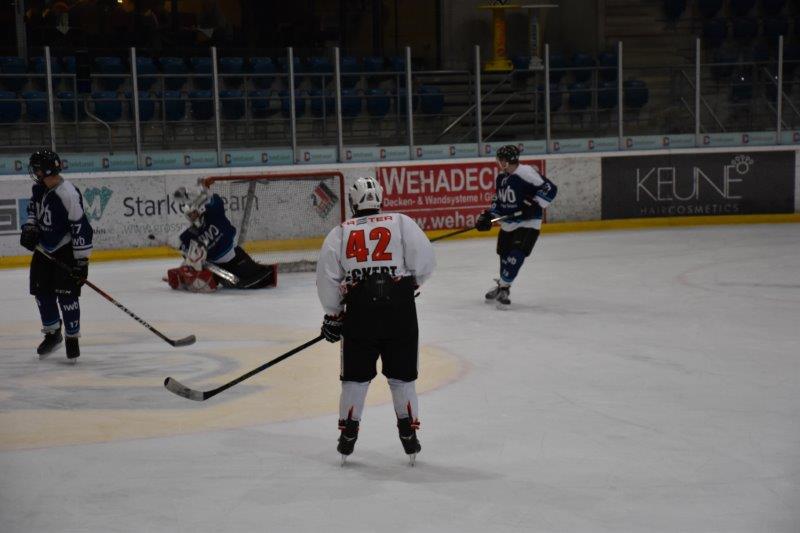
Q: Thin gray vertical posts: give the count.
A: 11